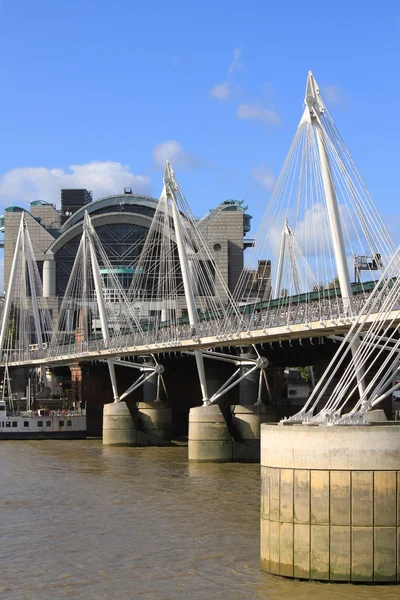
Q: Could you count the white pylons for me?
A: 5